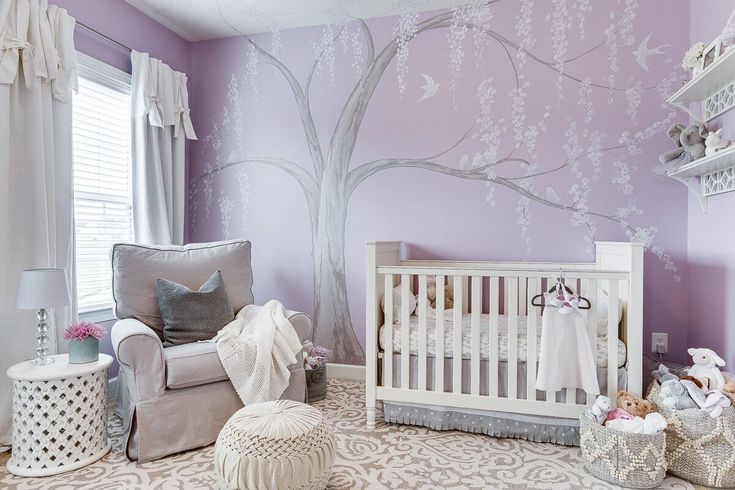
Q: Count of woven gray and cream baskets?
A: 2